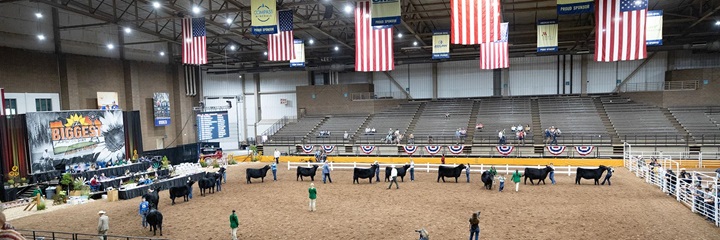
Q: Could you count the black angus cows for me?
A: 13